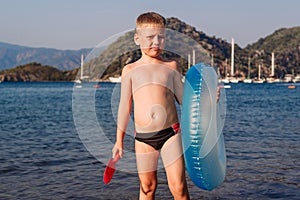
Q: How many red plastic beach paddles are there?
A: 1